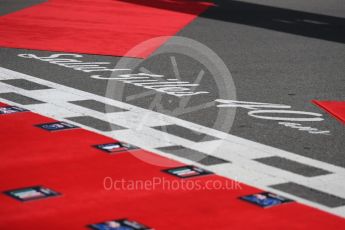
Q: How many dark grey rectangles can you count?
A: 8